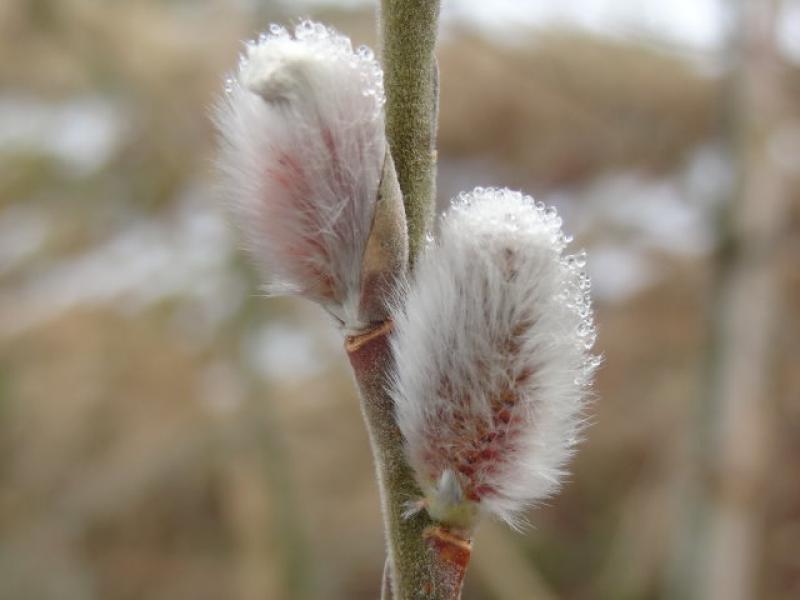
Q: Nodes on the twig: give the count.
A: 2